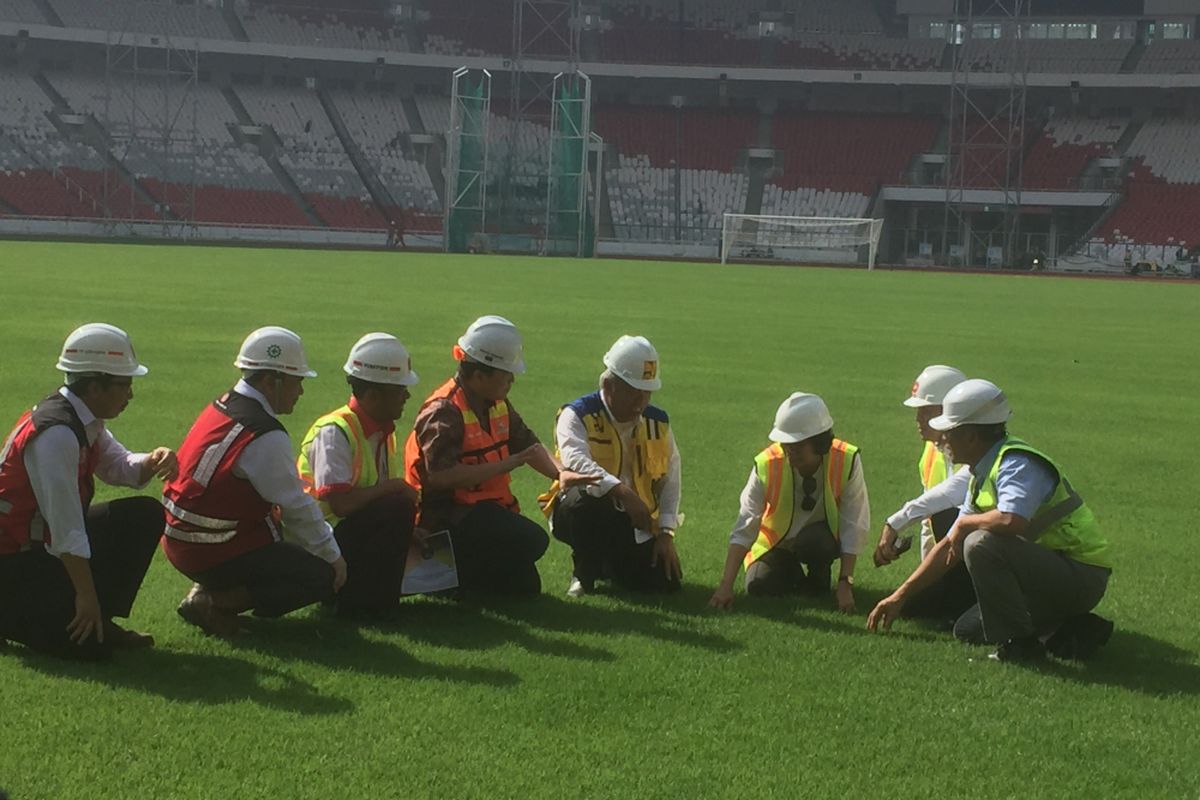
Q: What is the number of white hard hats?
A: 8